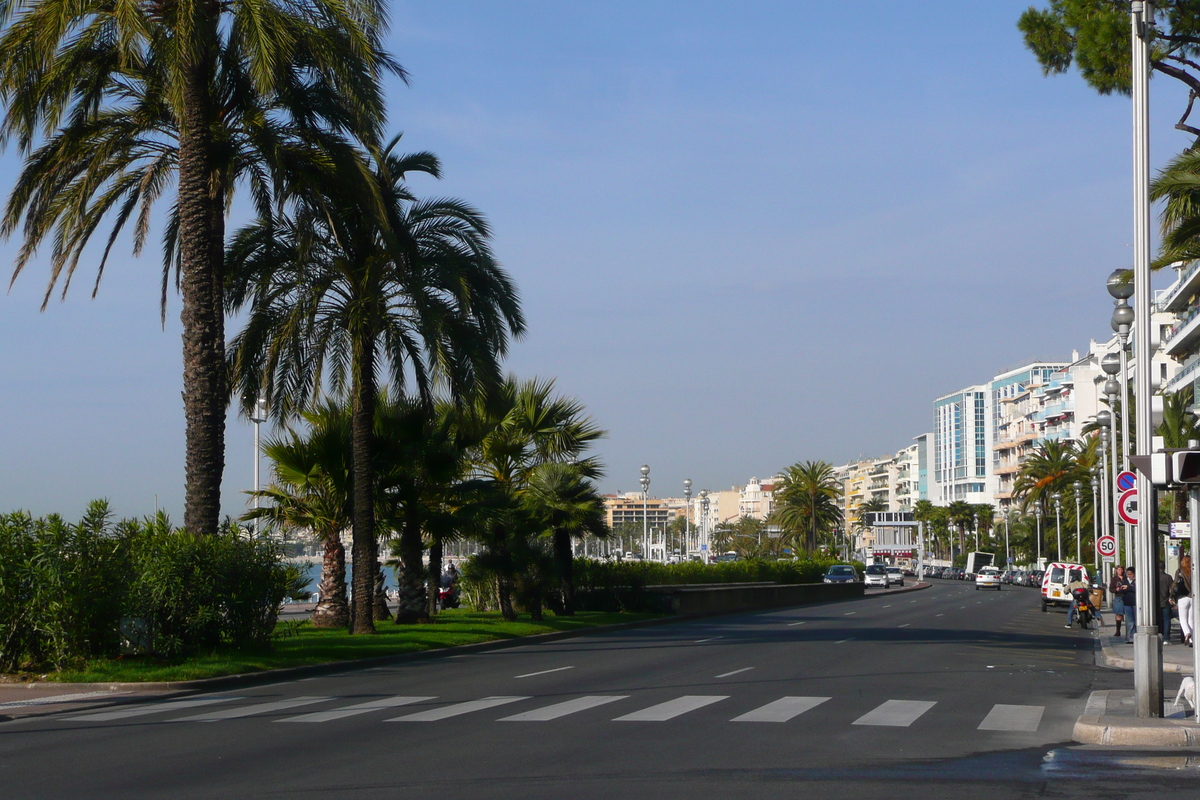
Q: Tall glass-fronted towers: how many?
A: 2